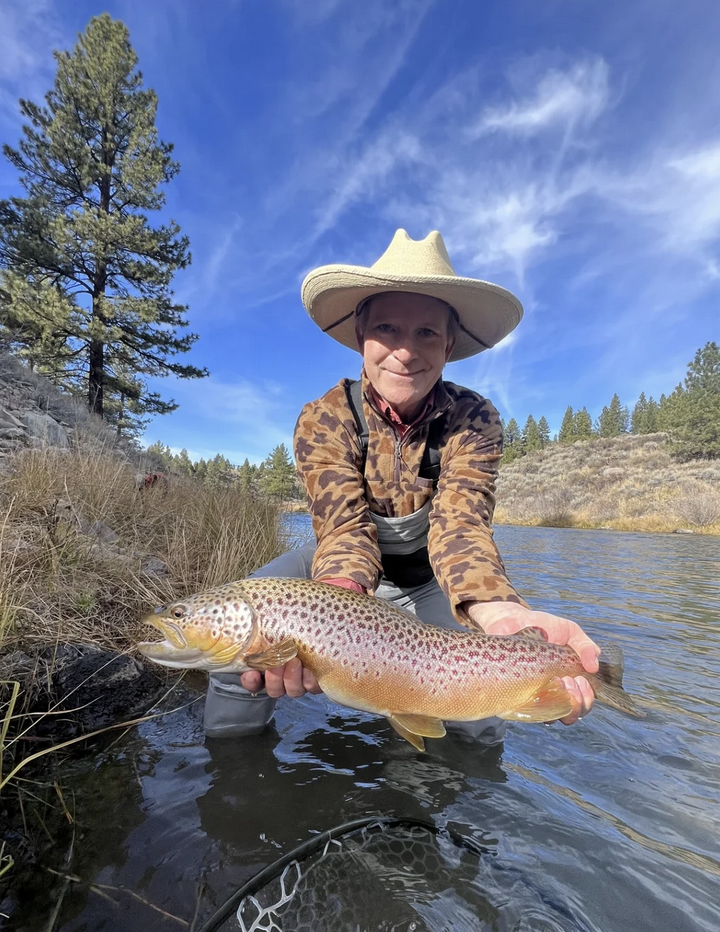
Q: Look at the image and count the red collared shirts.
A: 1